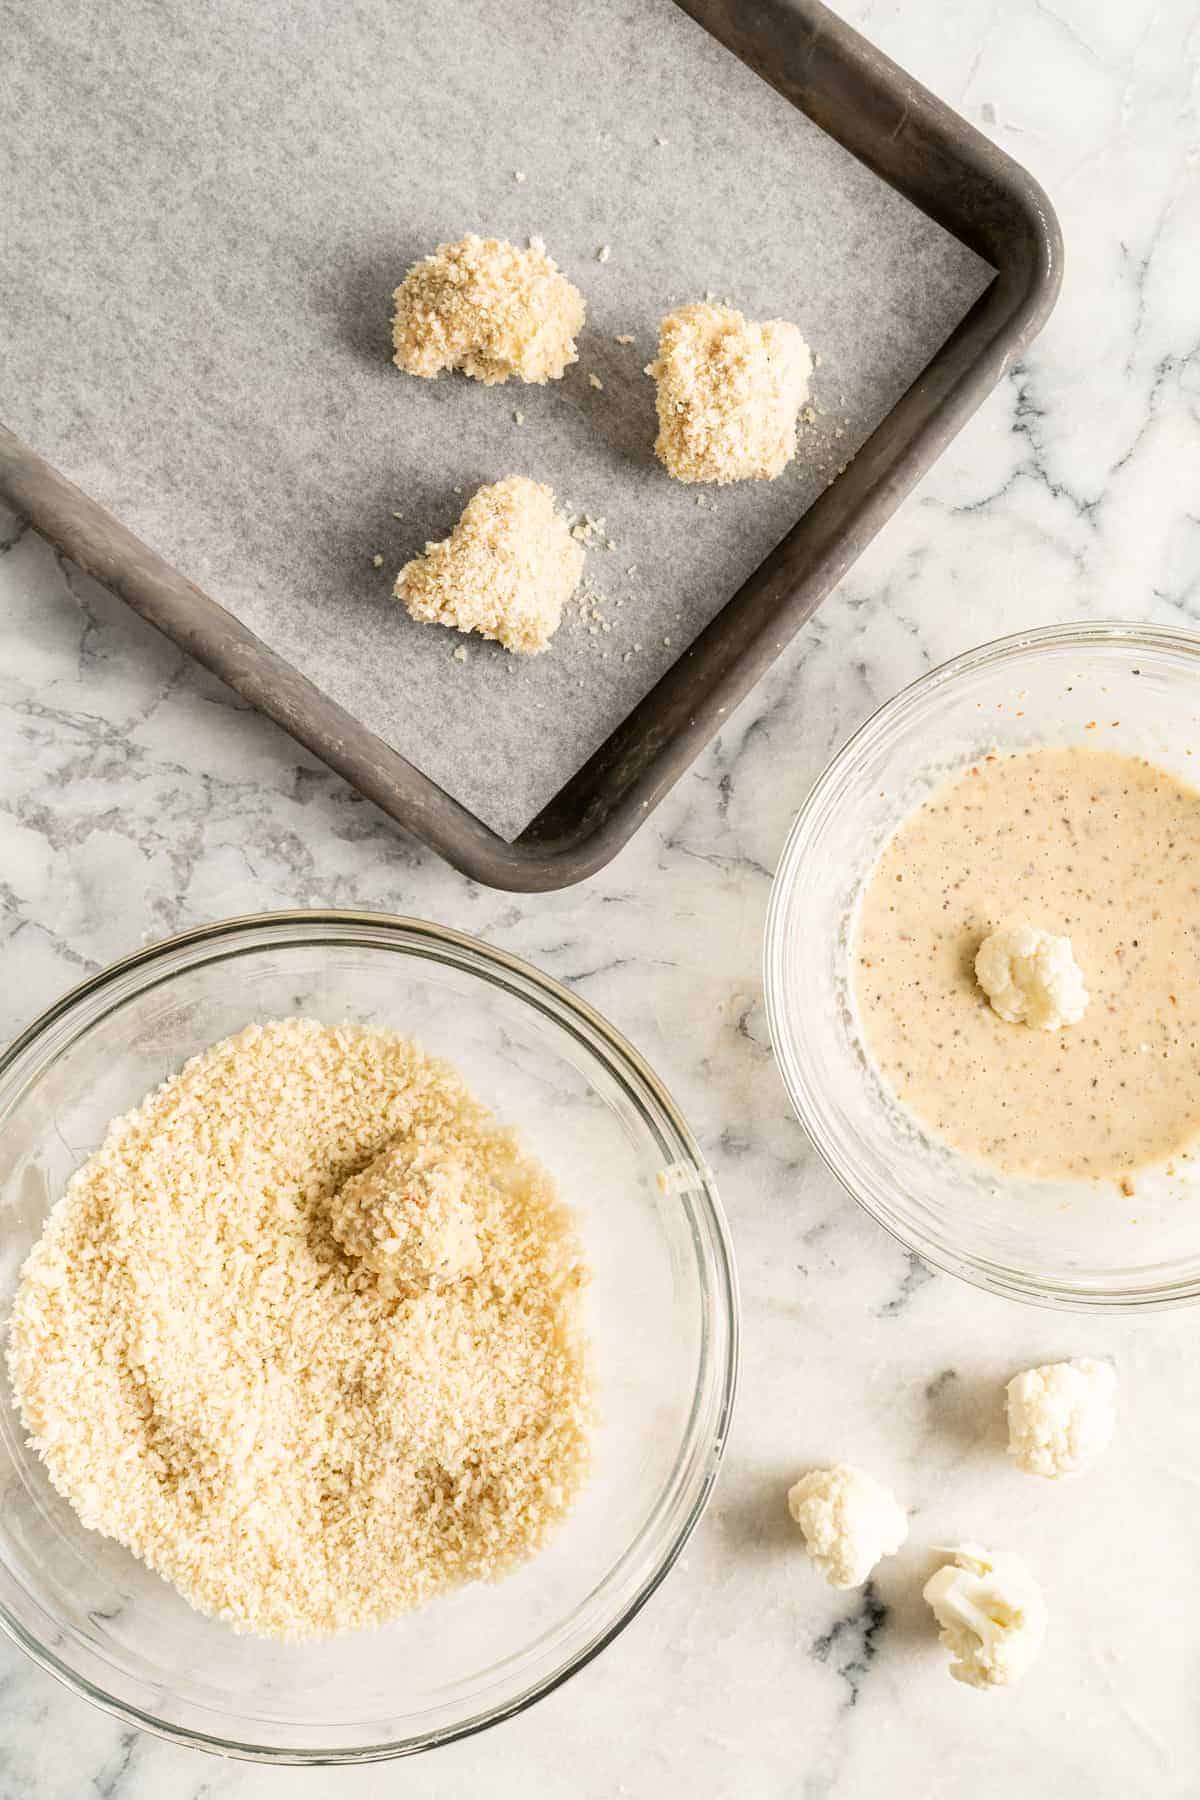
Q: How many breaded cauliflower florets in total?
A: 4